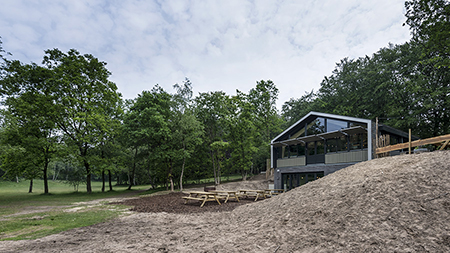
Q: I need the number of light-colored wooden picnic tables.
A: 4